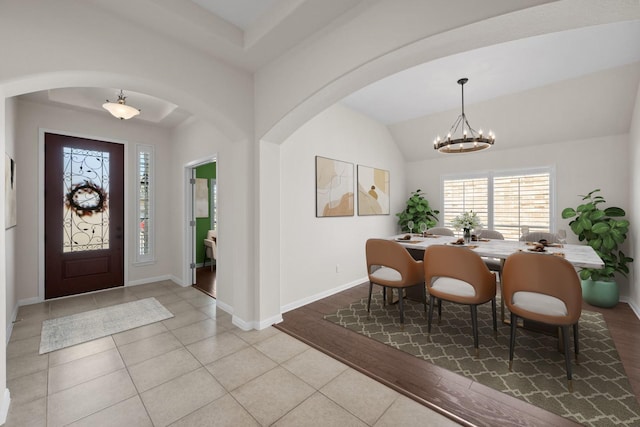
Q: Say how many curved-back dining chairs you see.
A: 6